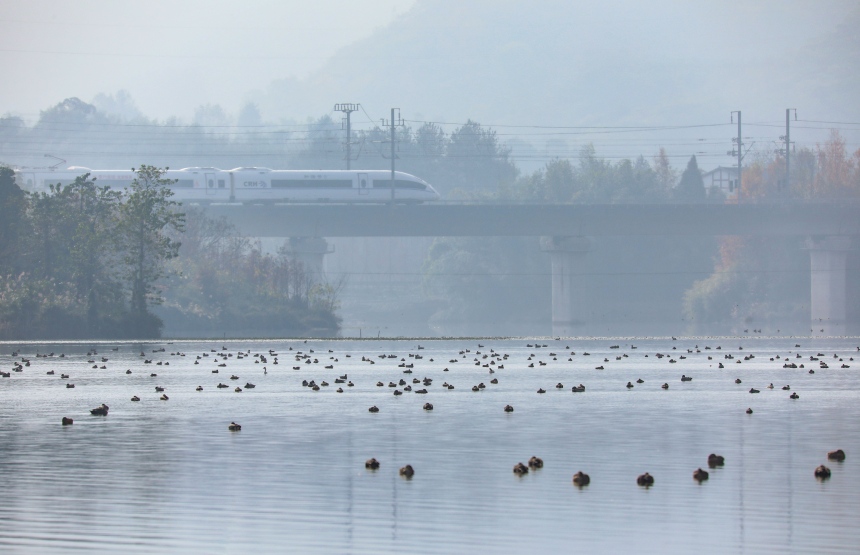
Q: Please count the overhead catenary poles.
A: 4